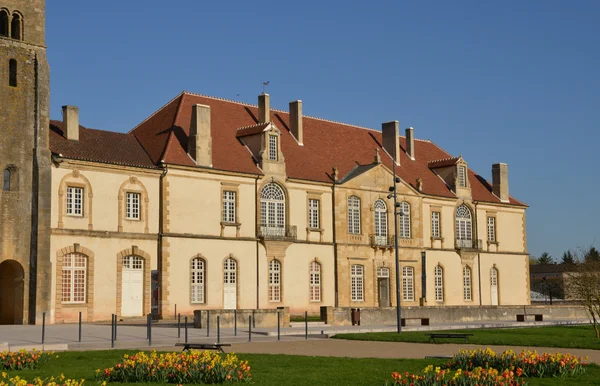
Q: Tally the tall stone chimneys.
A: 7